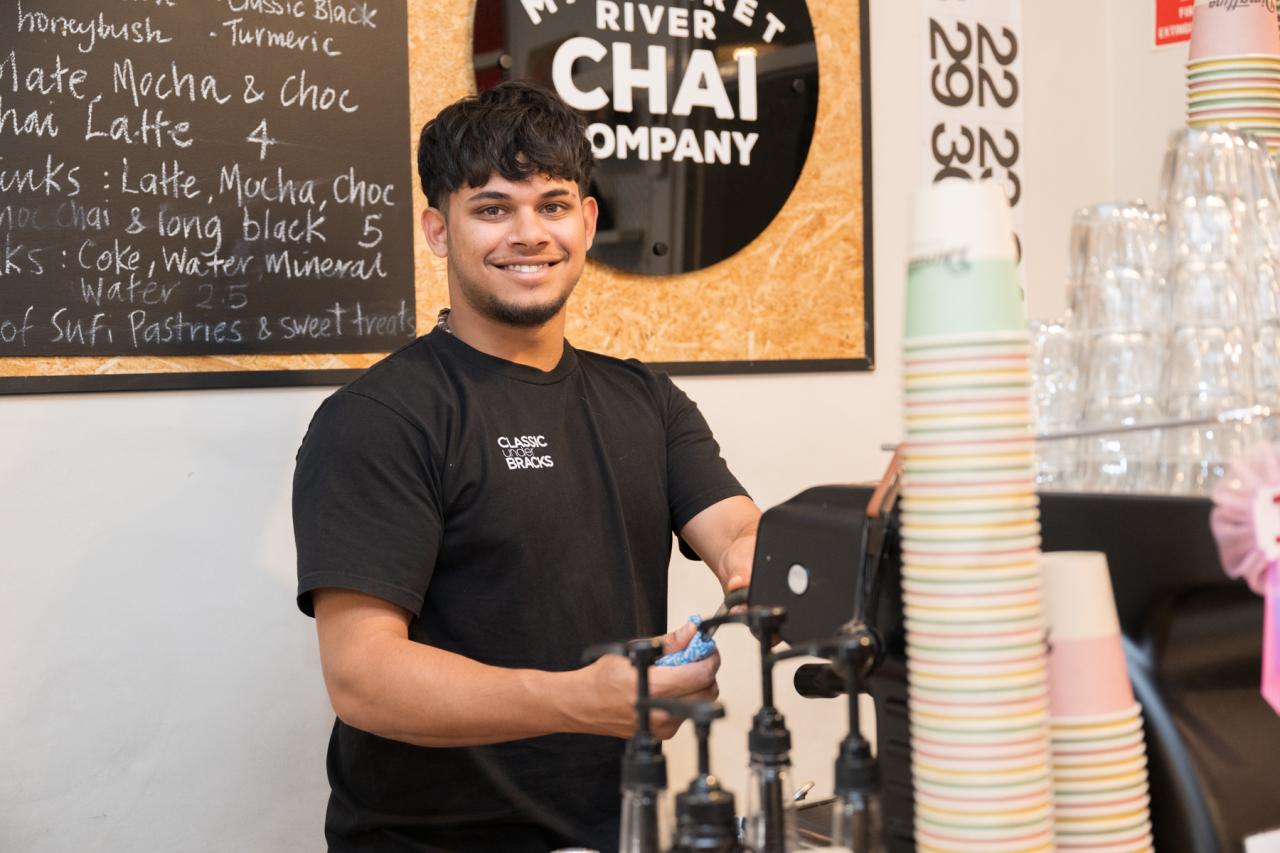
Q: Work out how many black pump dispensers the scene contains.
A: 4